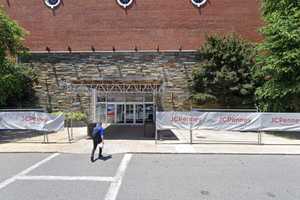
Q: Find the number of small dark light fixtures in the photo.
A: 7